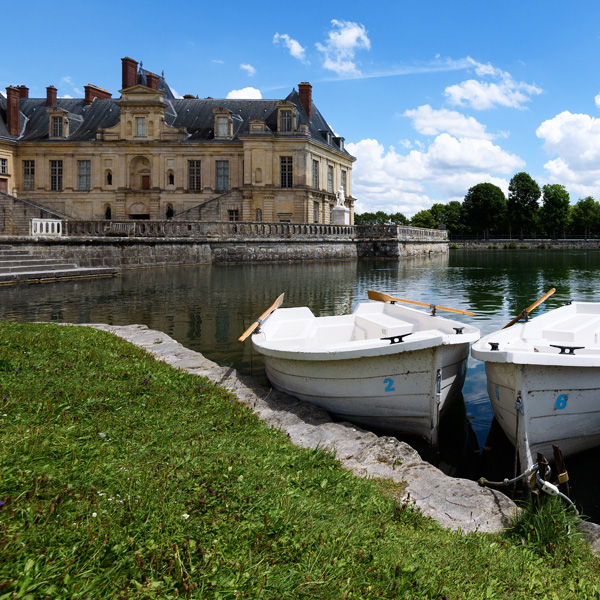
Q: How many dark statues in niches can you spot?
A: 4